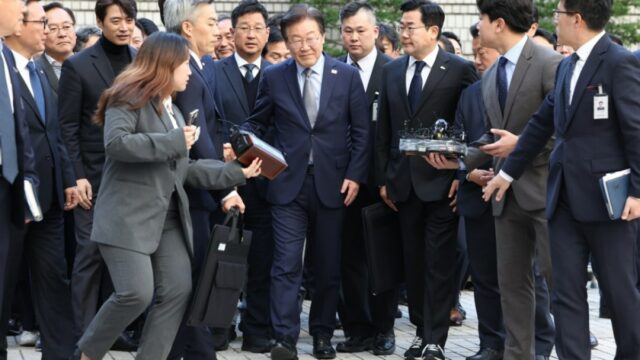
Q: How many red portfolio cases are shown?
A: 1